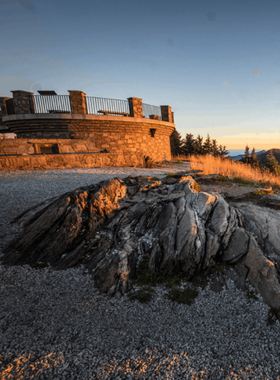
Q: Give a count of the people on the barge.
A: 0